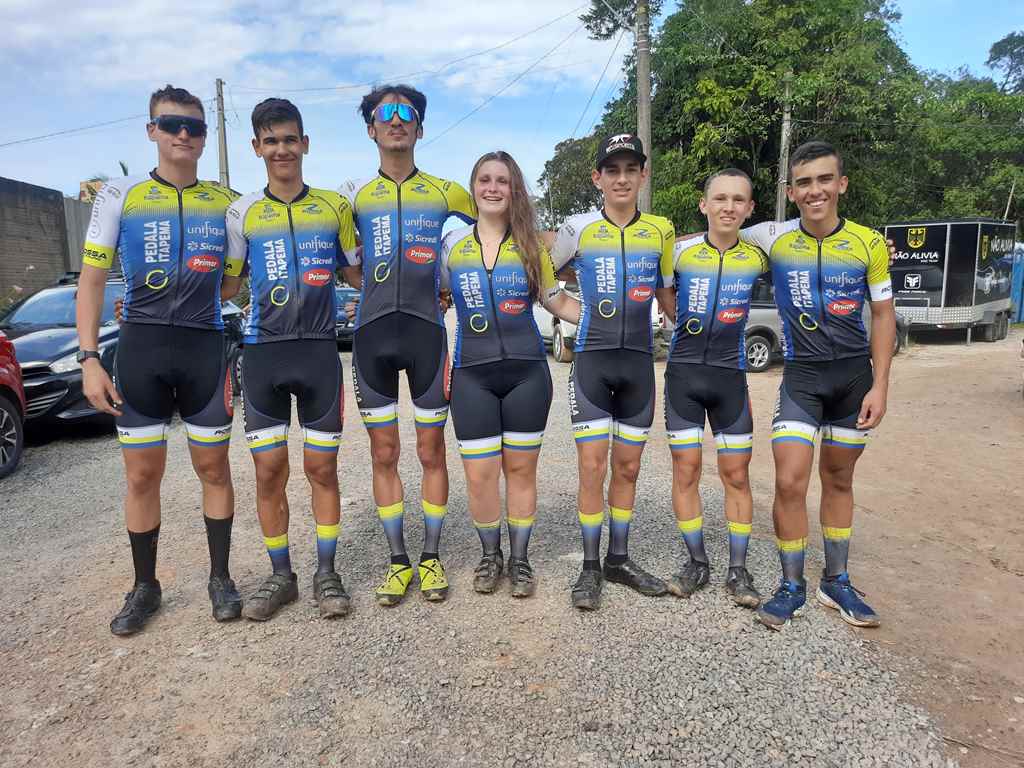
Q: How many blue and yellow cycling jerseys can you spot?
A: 7